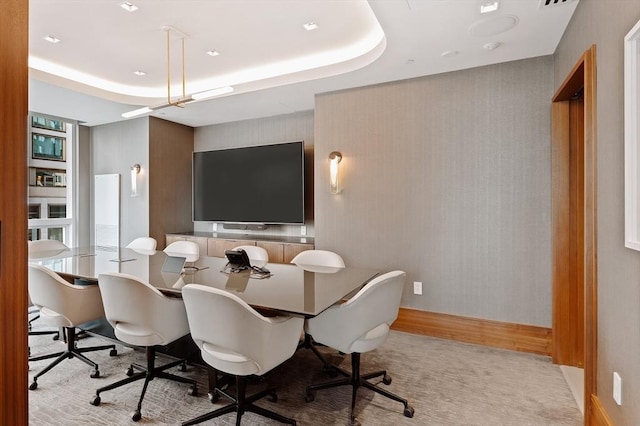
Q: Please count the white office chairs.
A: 9